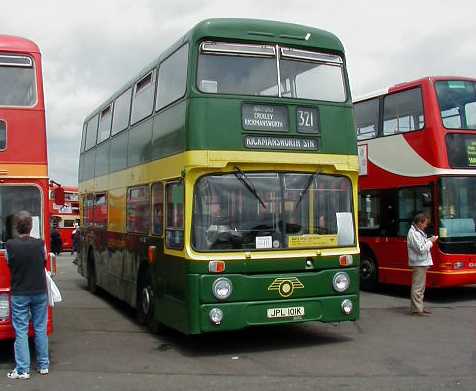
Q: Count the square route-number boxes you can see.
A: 1